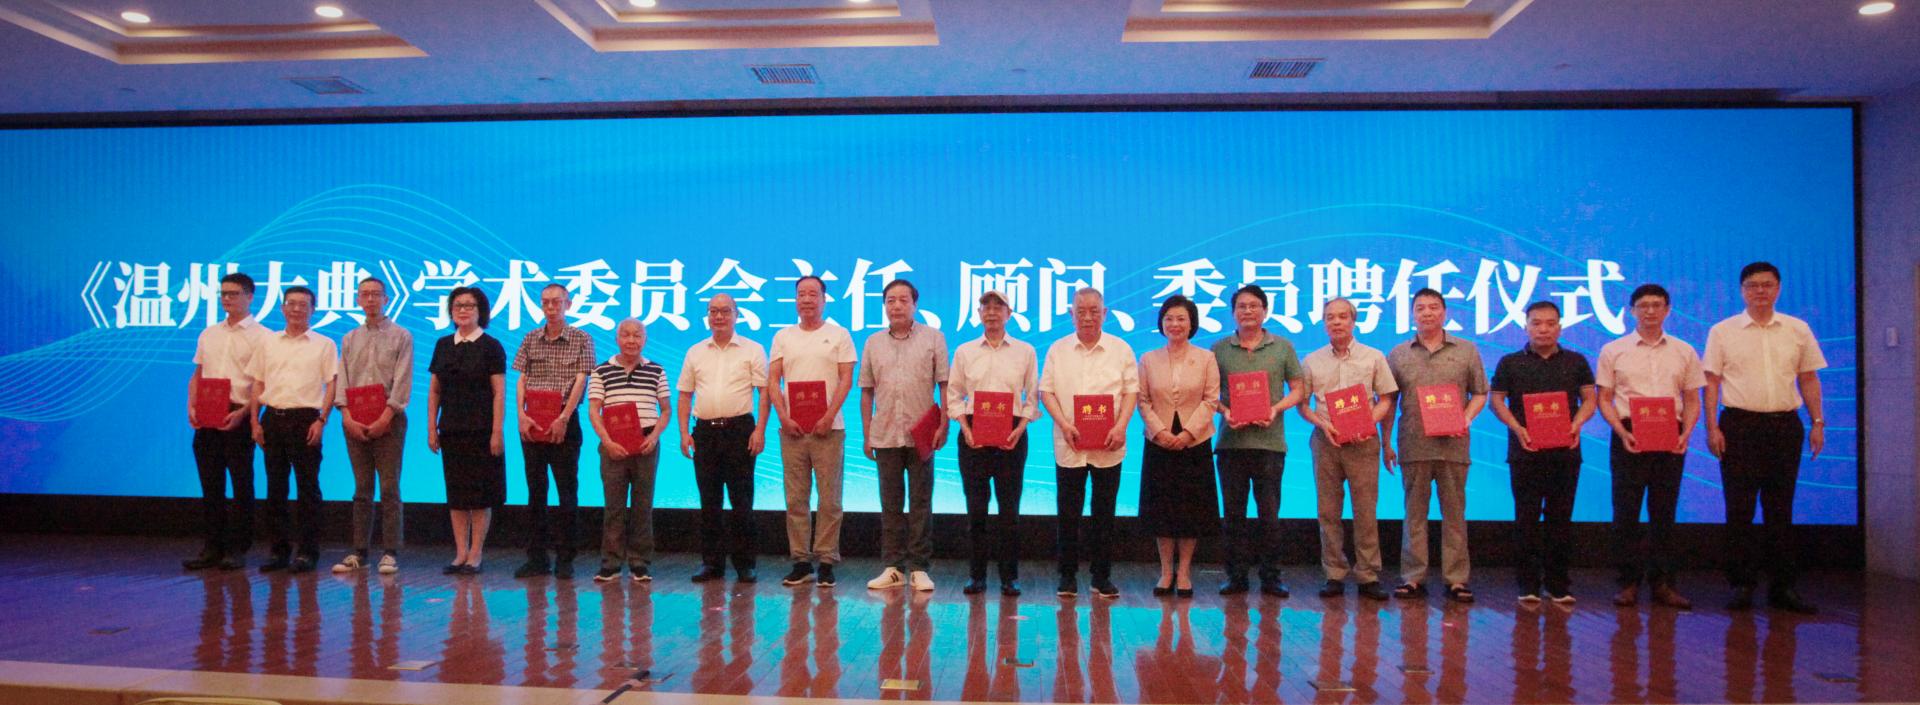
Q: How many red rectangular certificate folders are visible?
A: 13